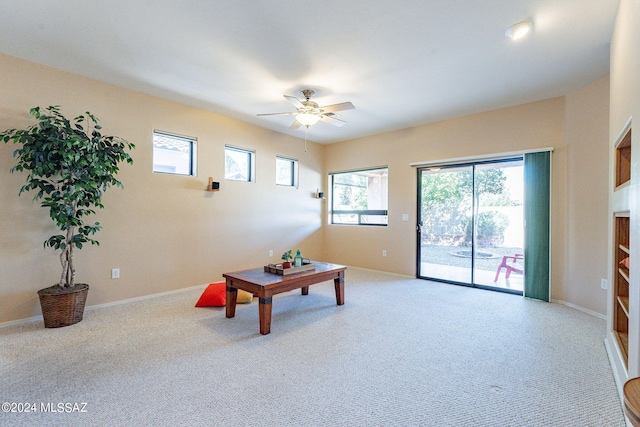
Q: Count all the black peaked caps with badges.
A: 0